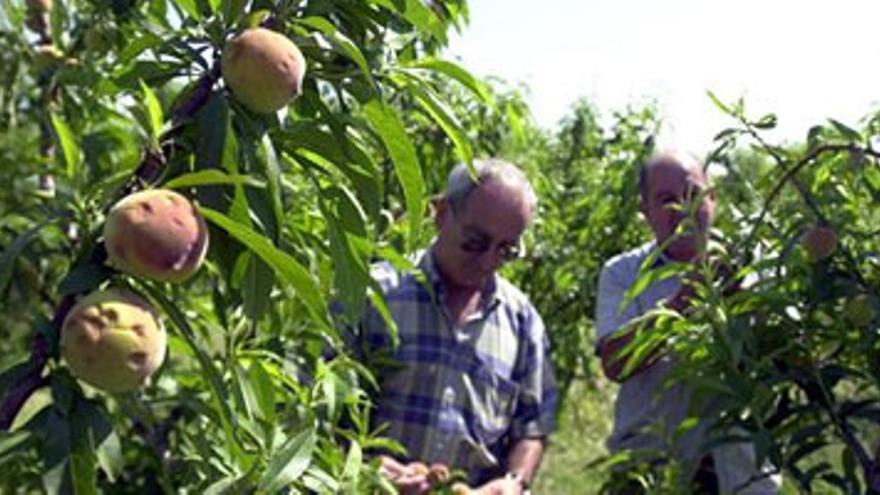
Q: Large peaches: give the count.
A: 3